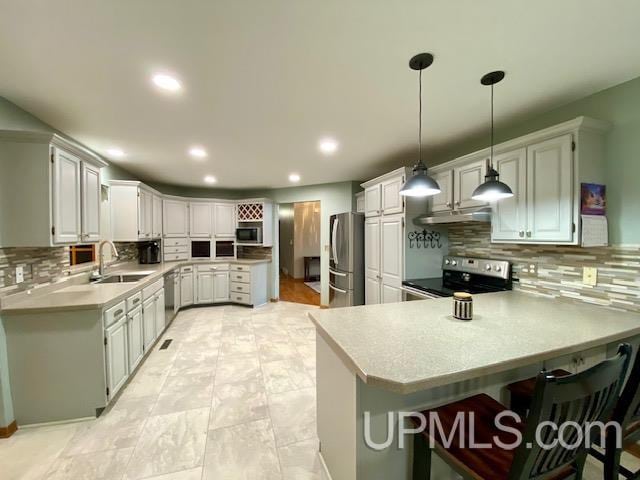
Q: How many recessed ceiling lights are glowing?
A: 6